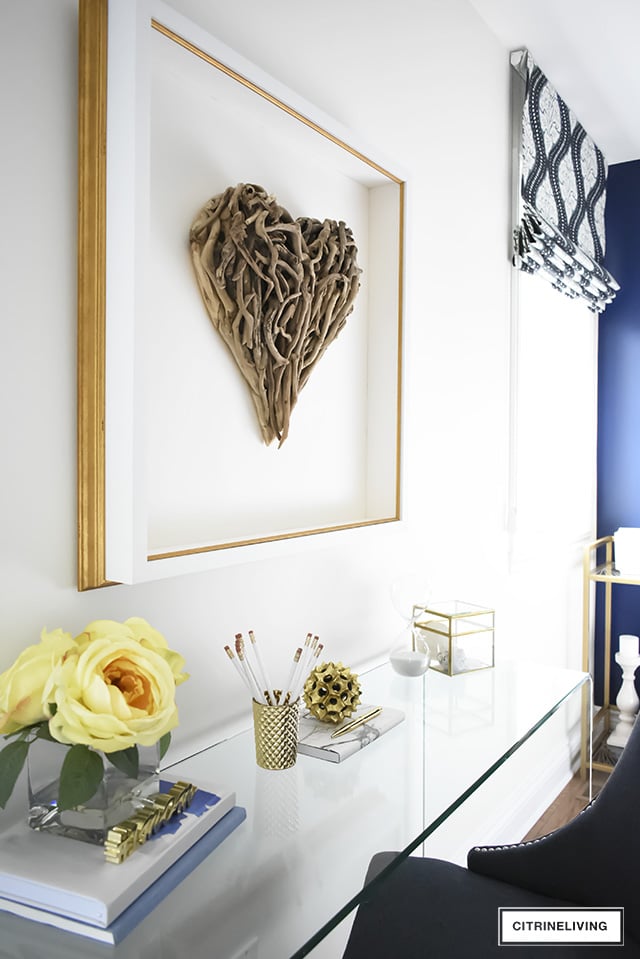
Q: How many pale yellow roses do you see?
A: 3